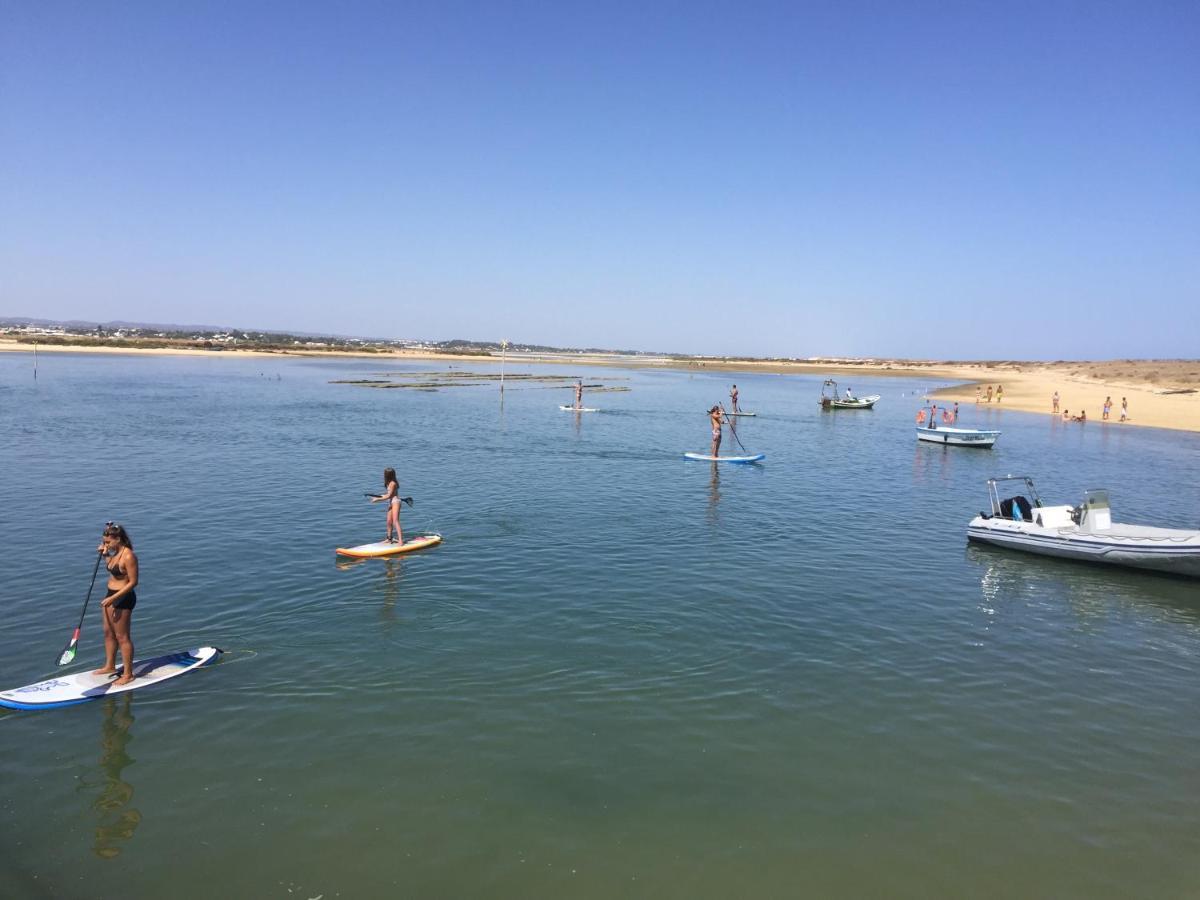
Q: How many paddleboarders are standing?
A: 5